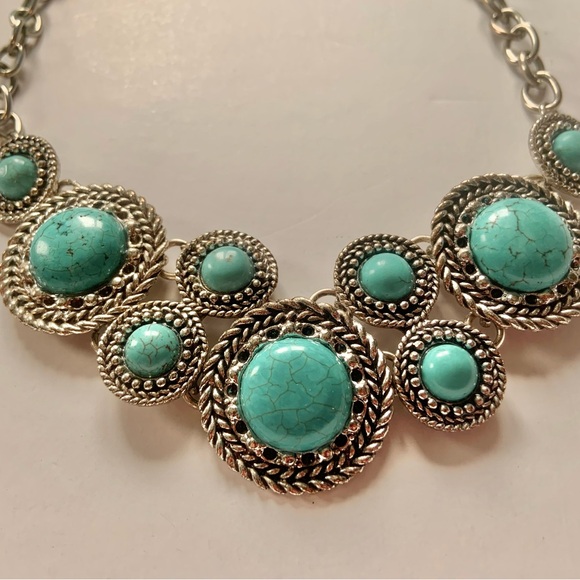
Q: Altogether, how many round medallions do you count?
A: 9